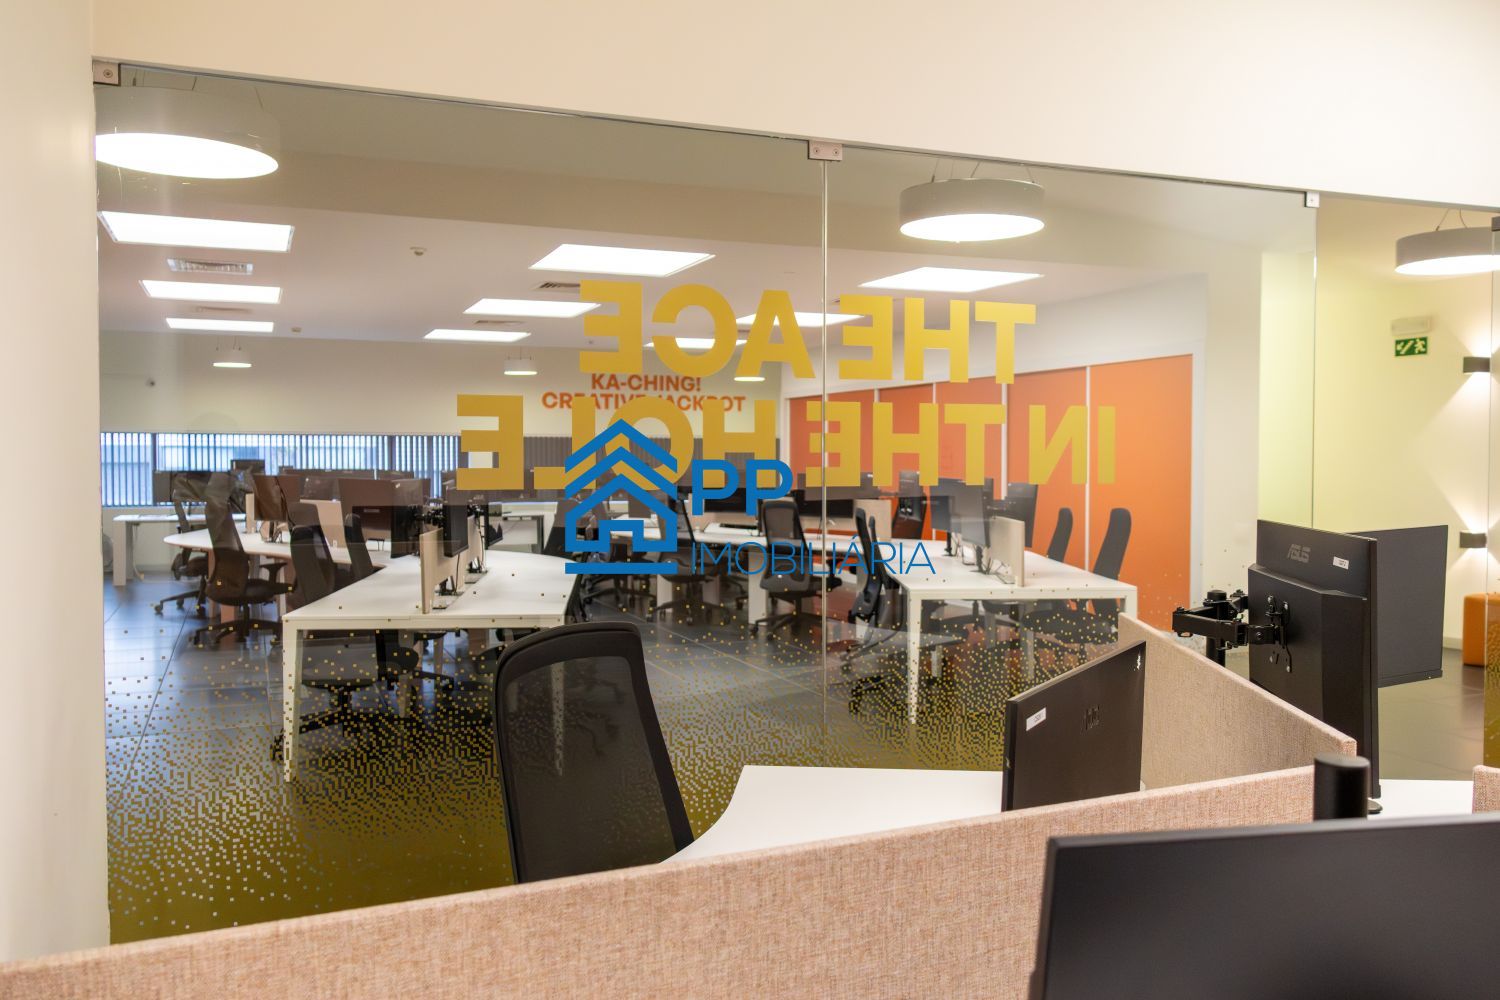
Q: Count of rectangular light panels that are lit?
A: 9